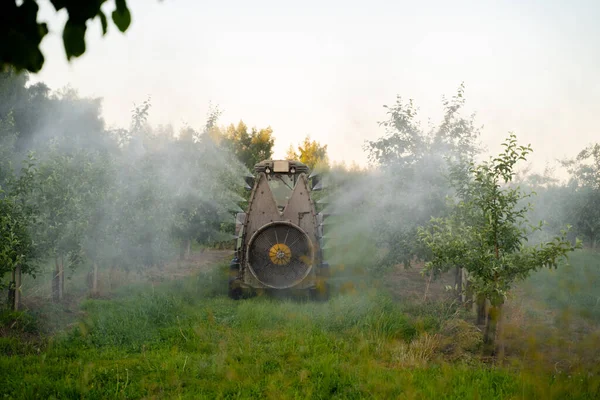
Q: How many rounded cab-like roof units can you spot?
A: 1